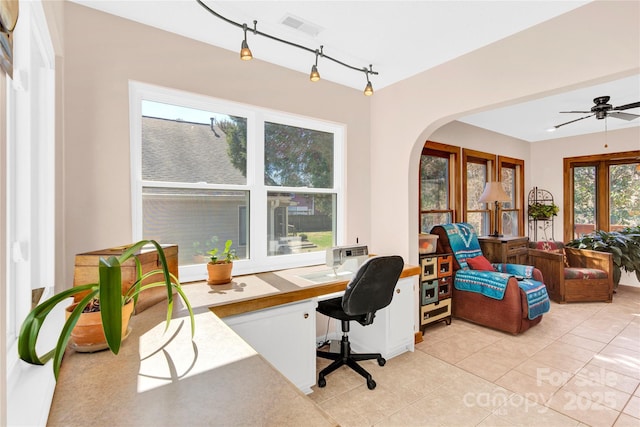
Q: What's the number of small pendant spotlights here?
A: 3